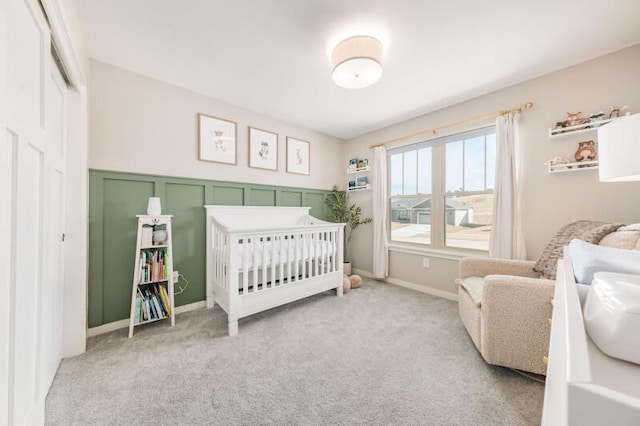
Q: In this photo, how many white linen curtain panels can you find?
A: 2